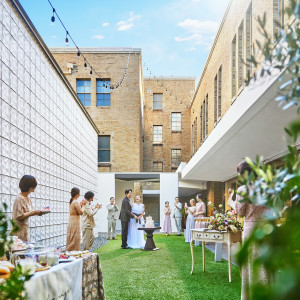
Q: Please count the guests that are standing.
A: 9